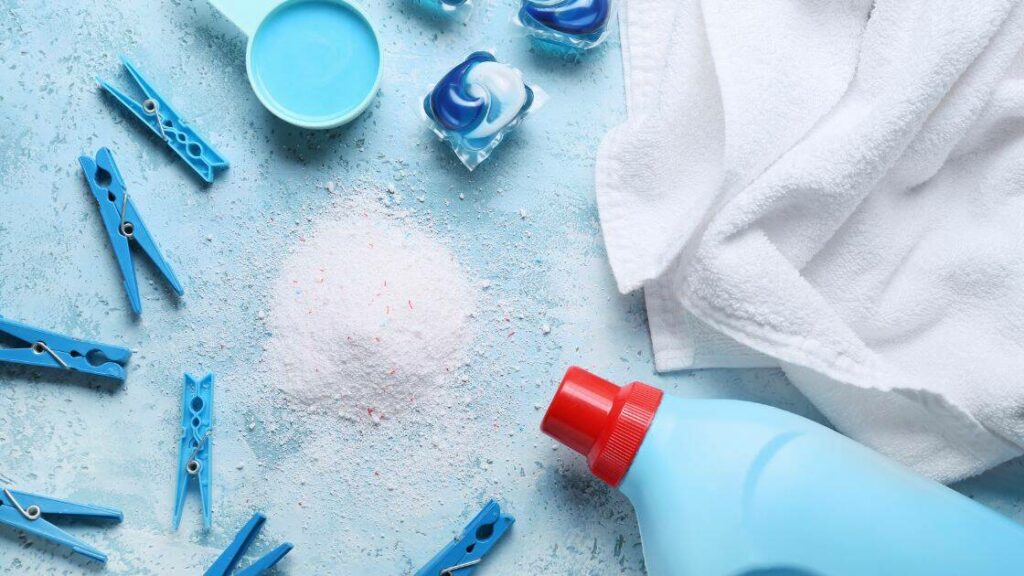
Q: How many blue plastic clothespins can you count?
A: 7